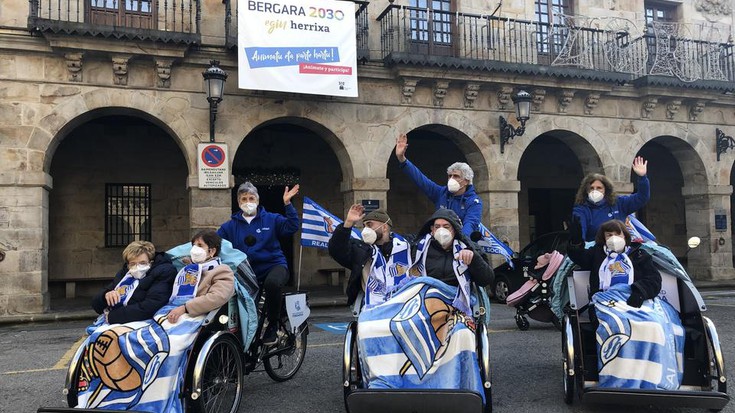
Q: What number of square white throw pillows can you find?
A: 0